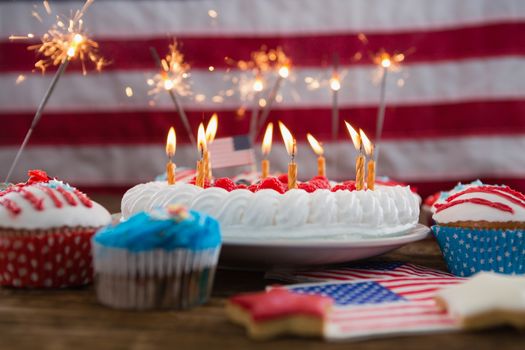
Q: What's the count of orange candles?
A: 8